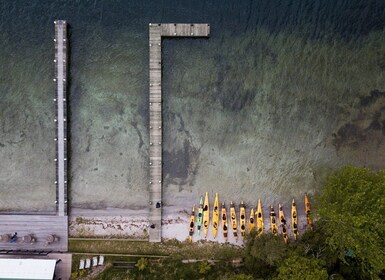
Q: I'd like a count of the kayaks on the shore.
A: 13